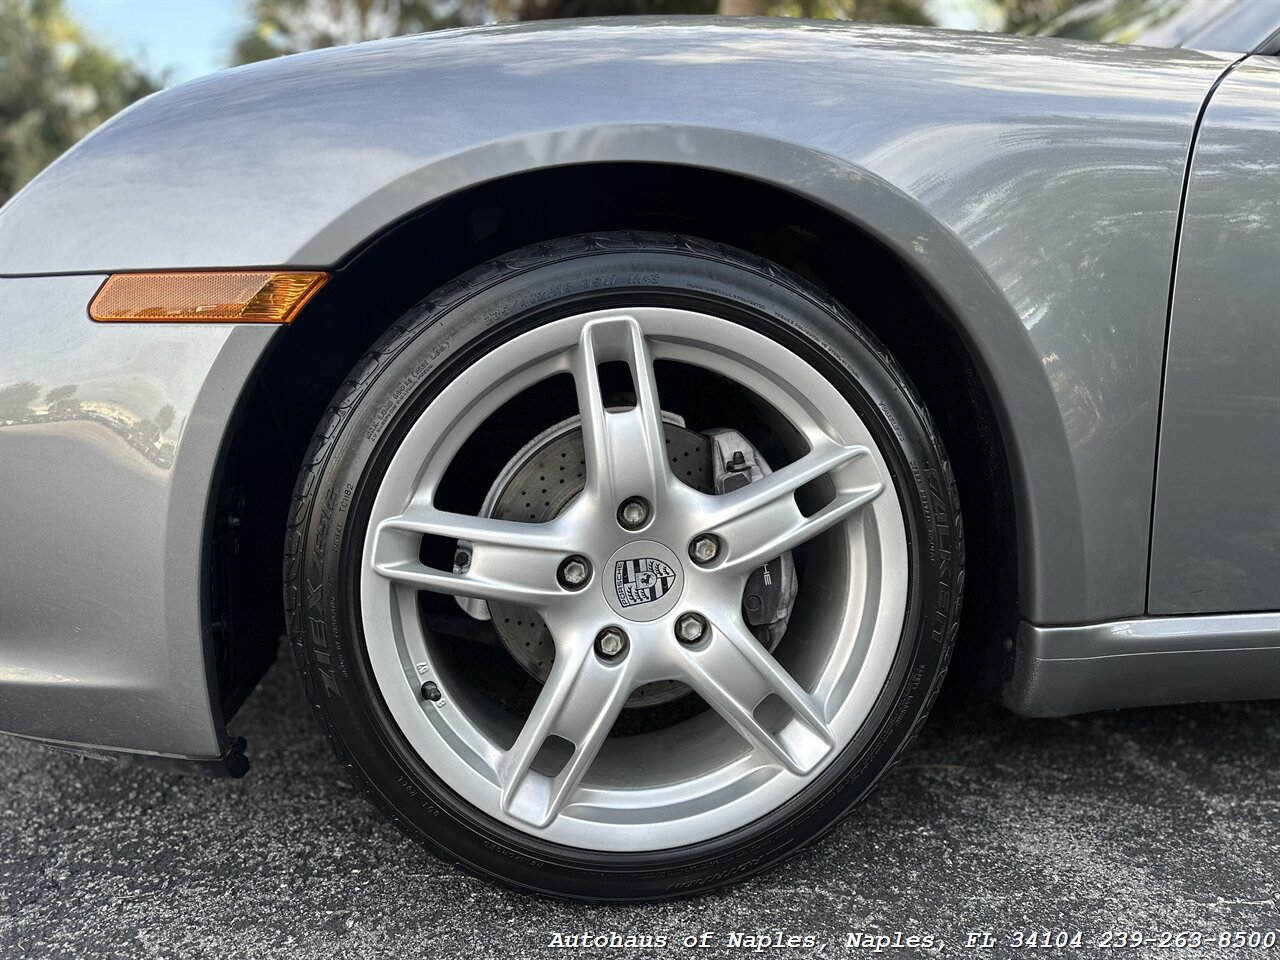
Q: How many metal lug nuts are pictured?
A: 5